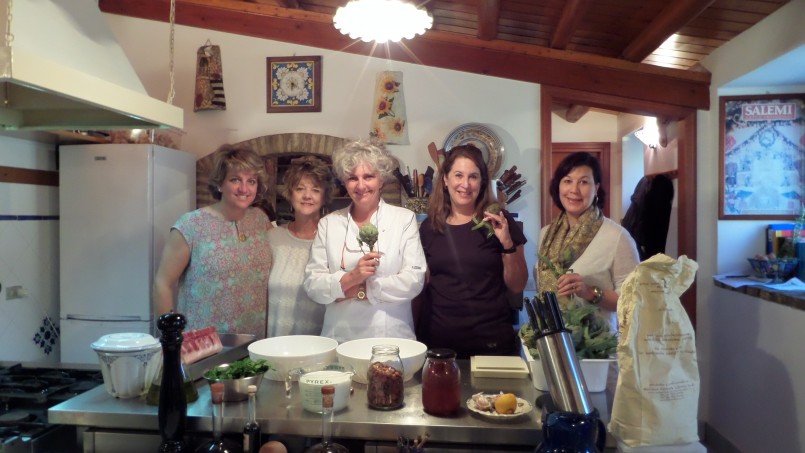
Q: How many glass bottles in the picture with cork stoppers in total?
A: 3